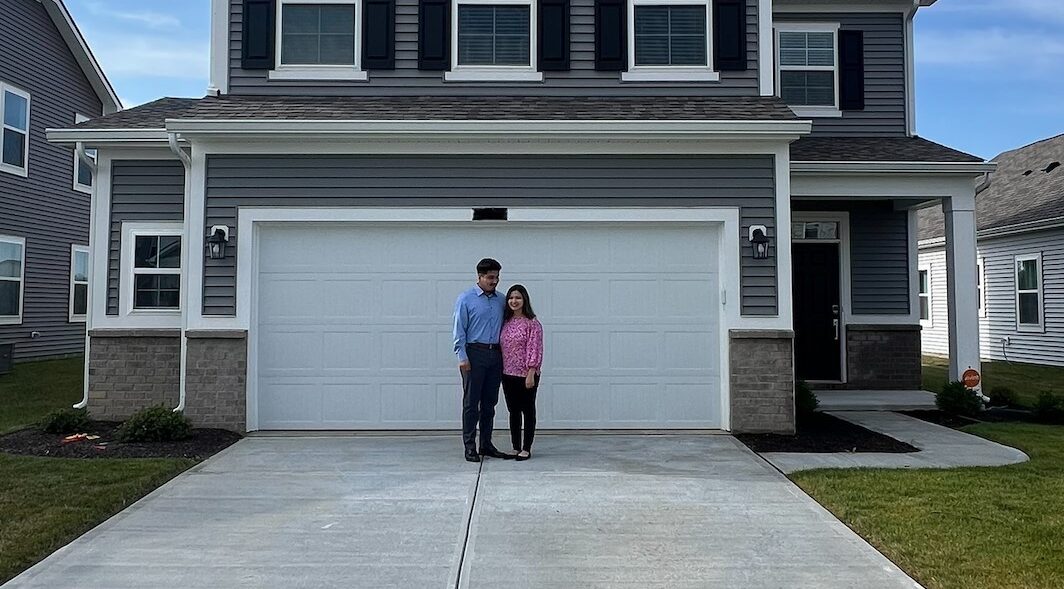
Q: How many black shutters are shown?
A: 7